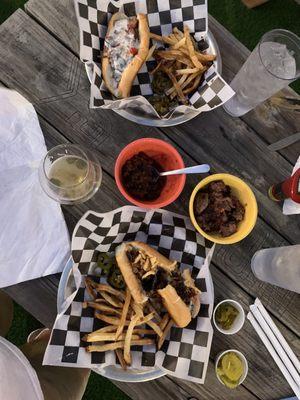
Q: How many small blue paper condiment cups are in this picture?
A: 0